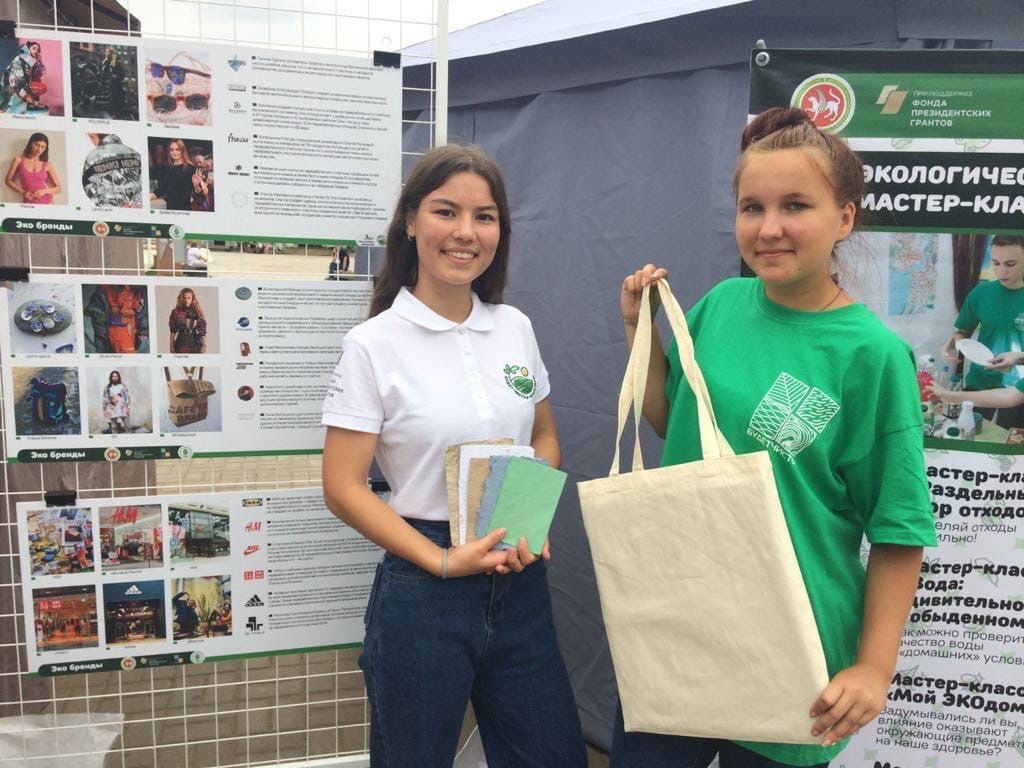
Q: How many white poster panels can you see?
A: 3